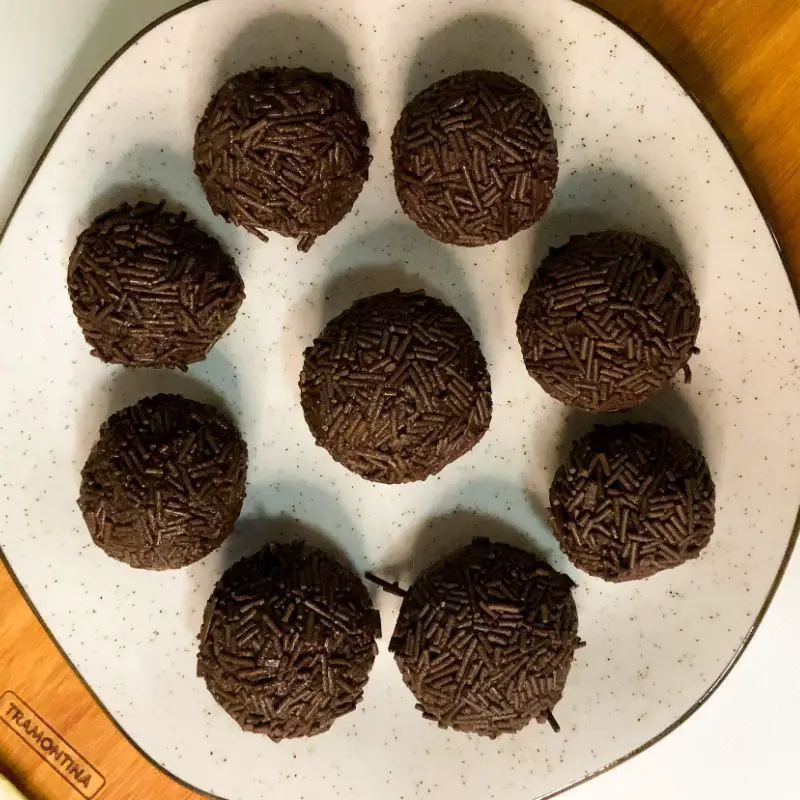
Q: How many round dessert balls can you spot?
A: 9